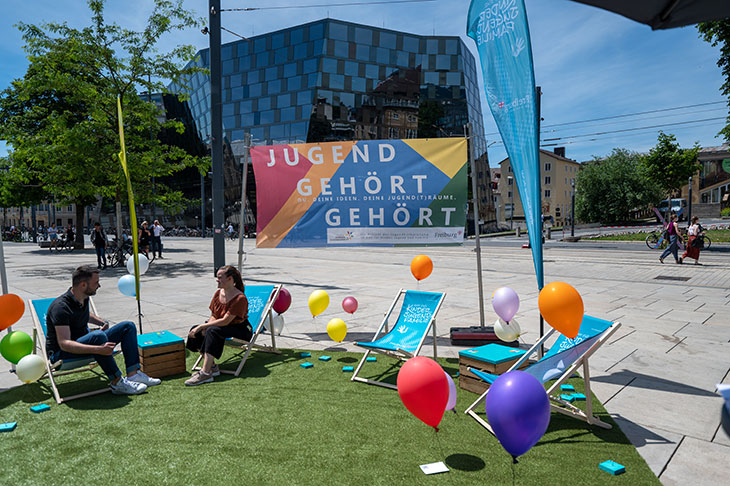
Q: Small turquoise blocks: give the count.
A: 11